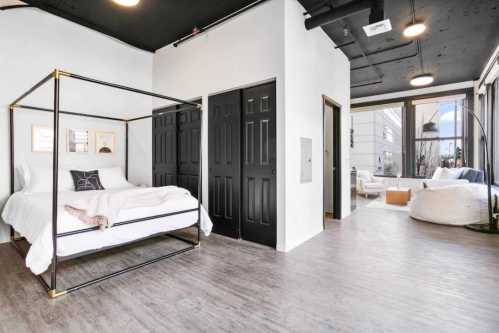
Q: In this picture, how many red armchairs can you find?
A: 0